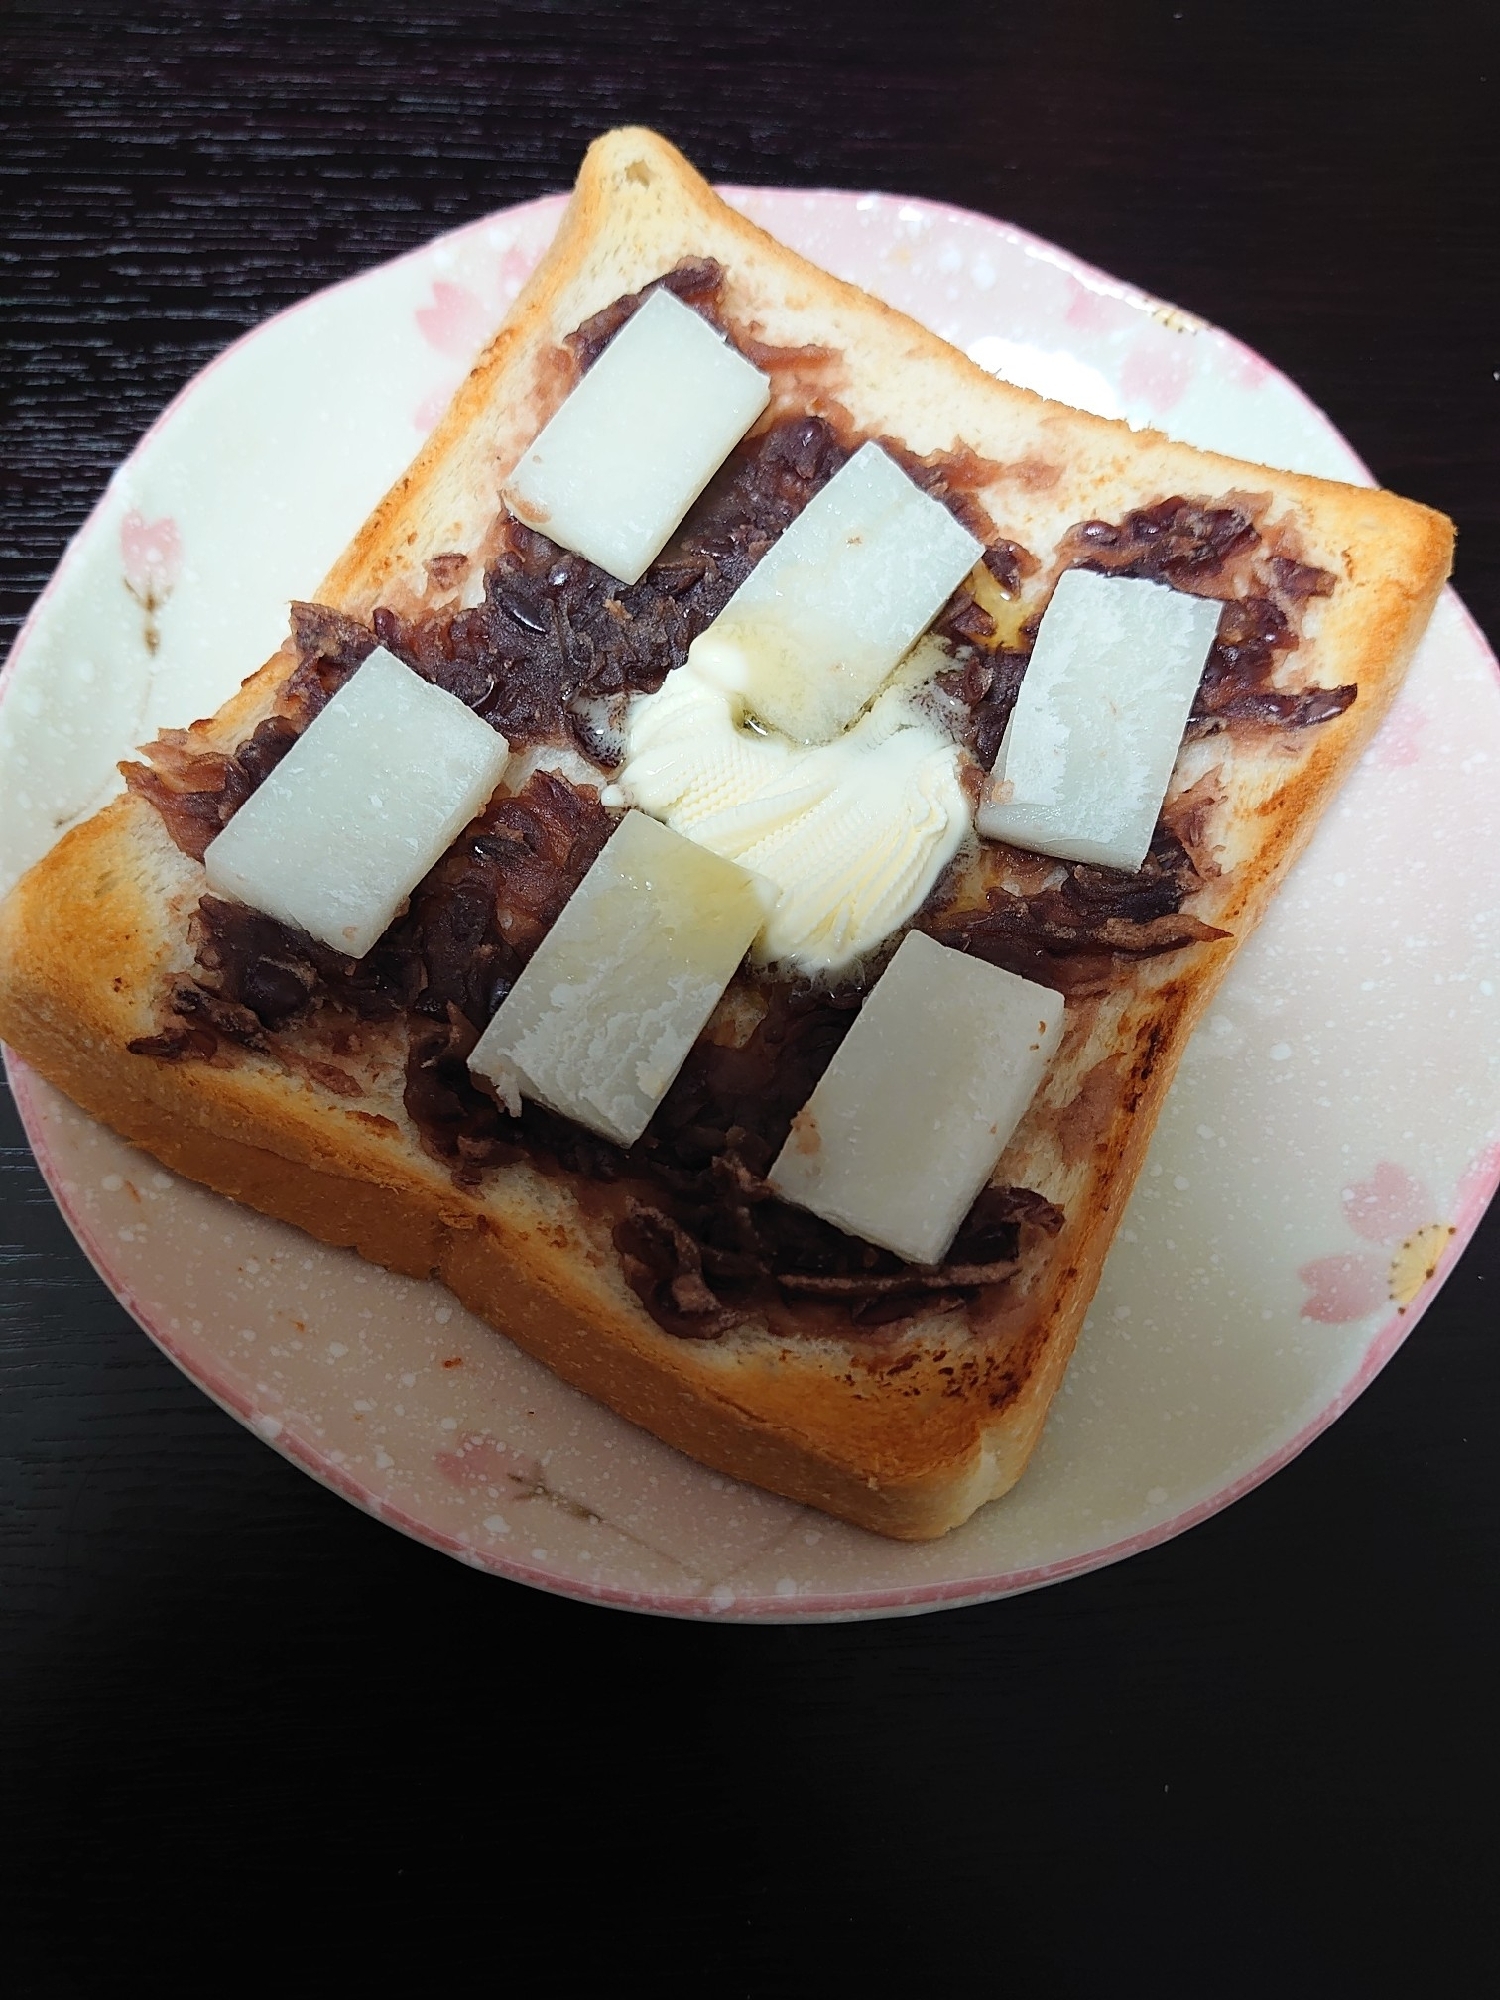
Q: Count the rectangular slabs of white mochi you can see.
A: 6